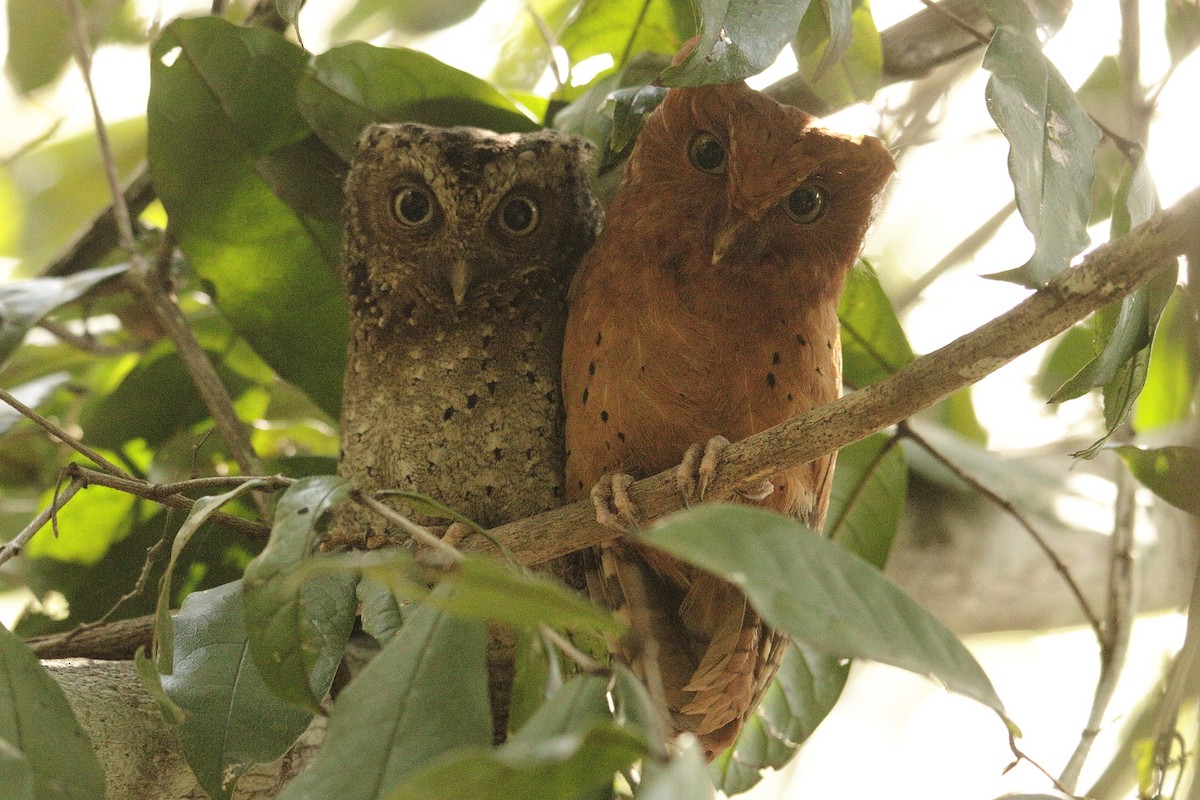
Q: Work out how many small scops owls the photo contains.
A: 2